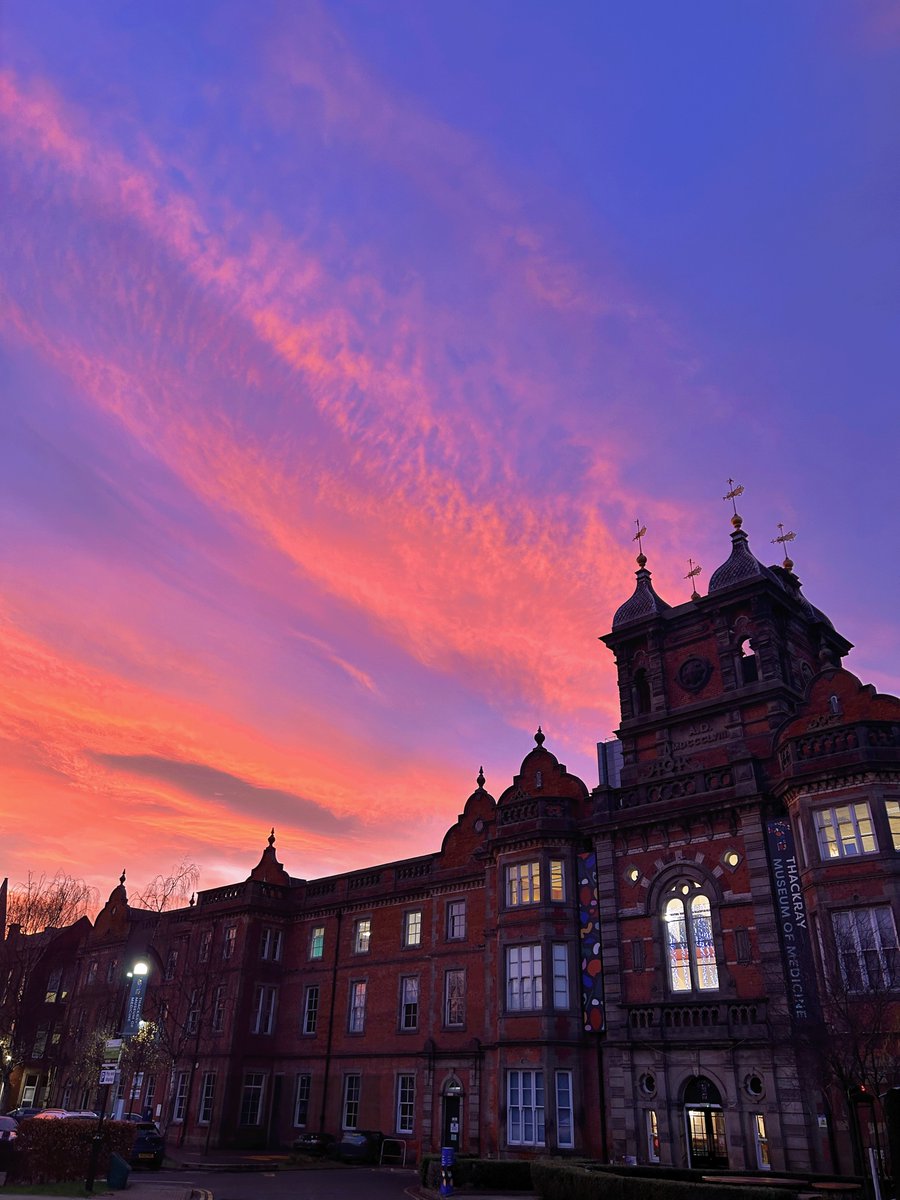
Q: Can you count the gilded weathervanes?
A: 4